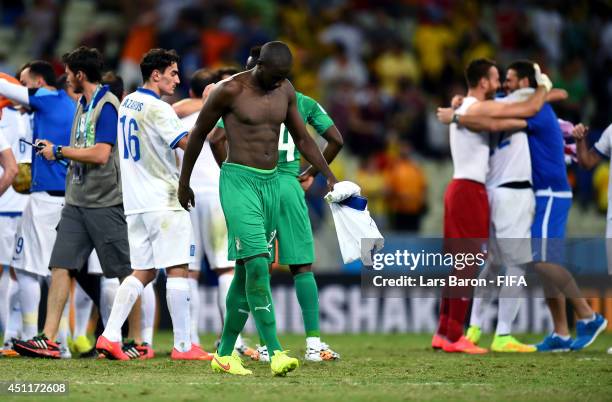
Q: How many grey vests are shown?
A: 1